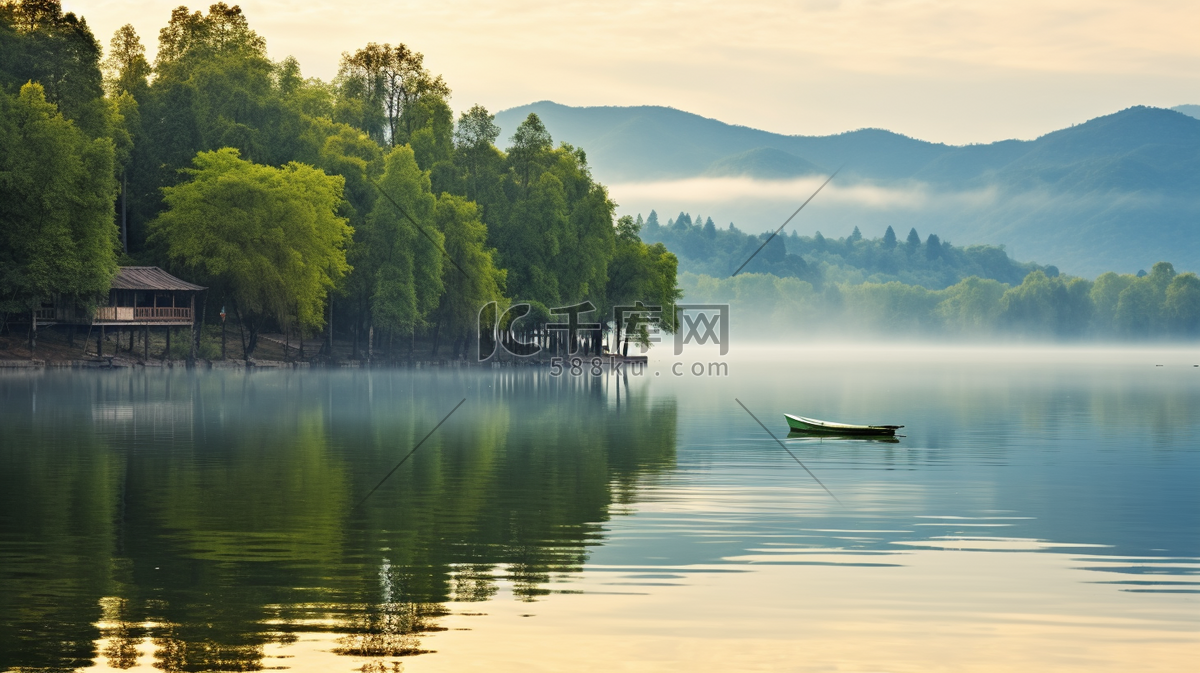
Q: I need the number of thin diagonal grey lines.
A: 4